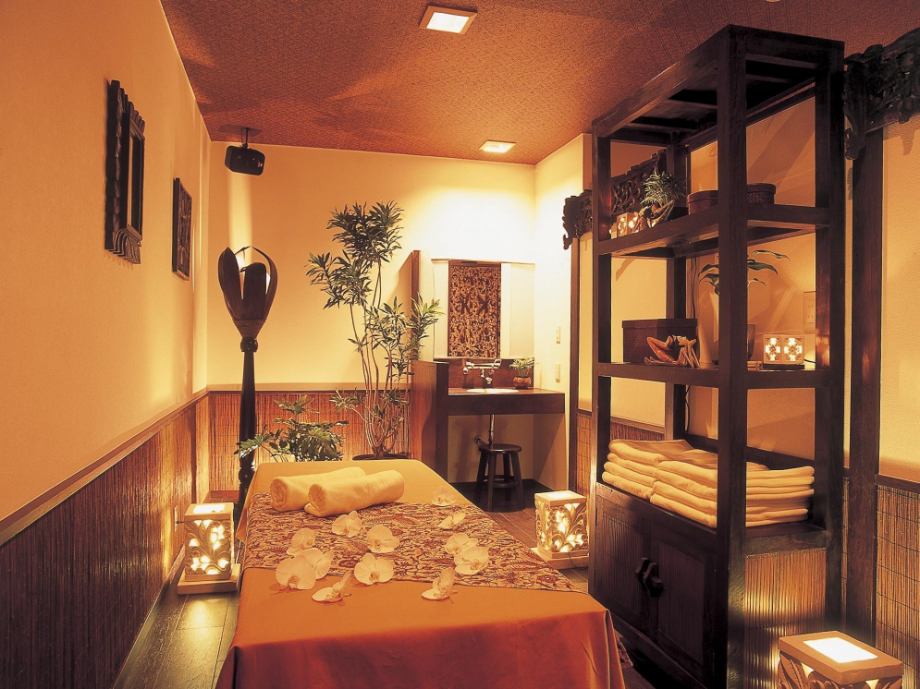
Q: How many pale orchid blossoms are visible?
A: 12